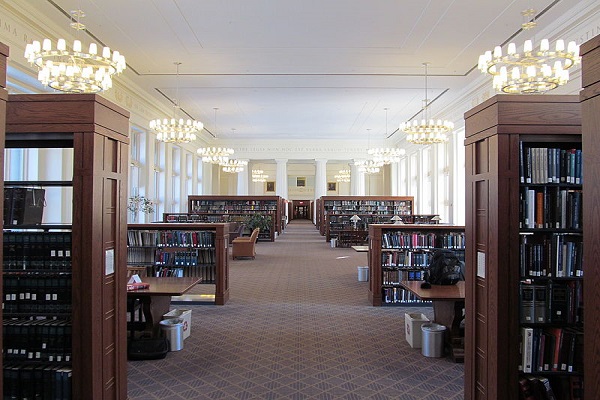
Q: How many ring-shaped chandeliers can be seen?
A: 10